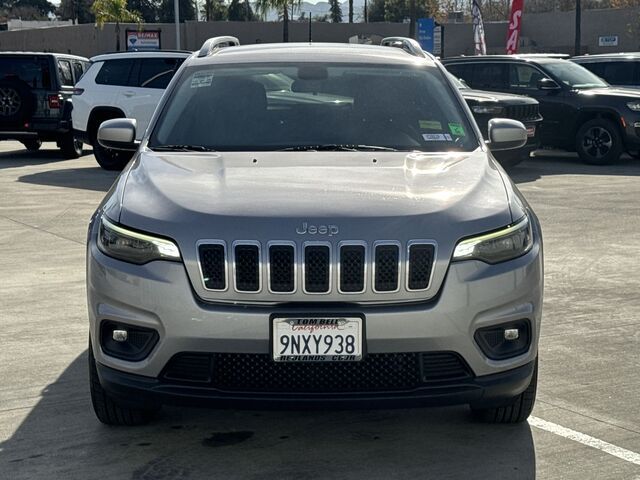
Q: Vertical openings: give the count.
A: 7